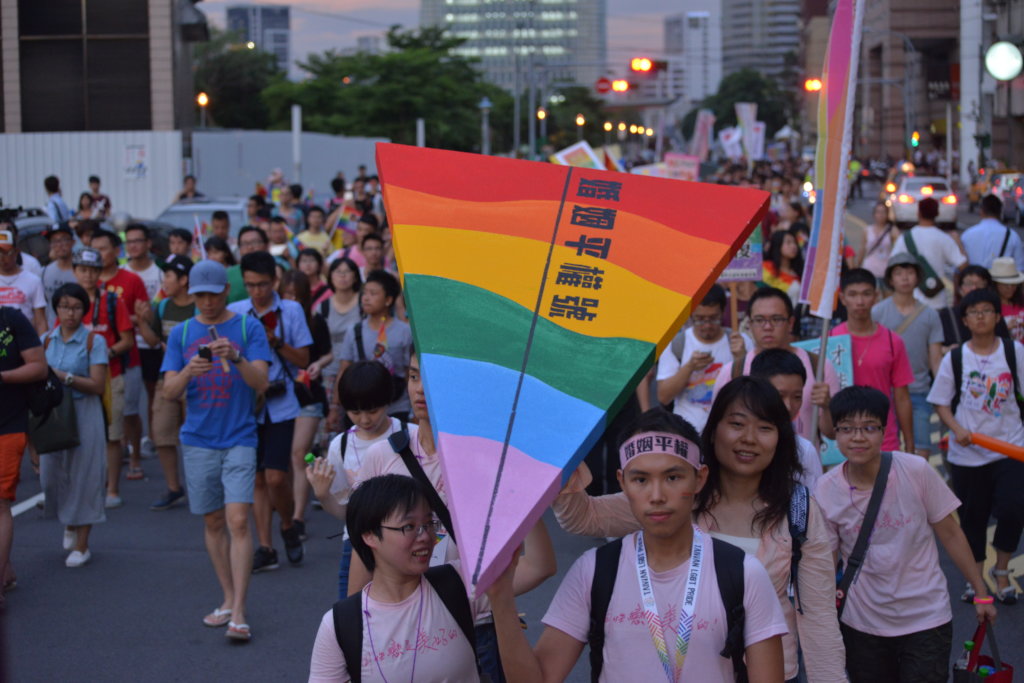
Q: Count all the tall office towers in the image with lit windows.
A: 1